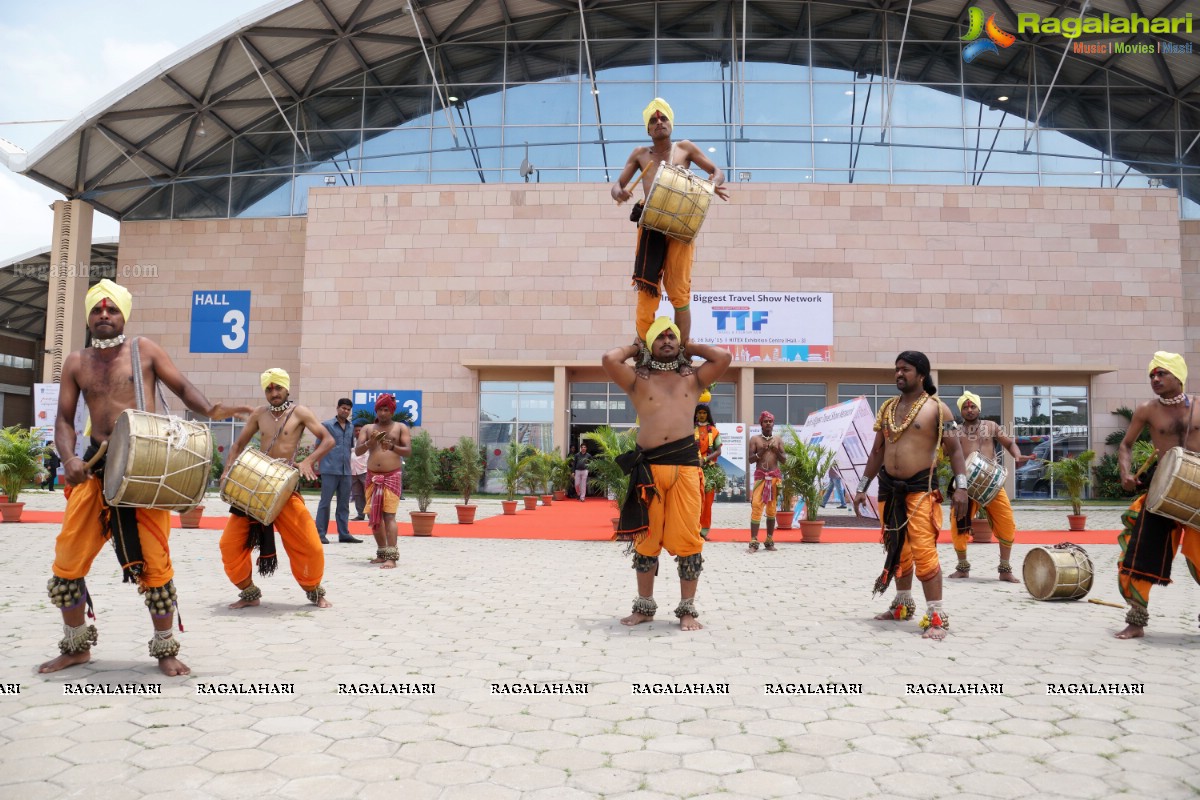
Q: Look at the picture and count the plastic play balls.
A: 0